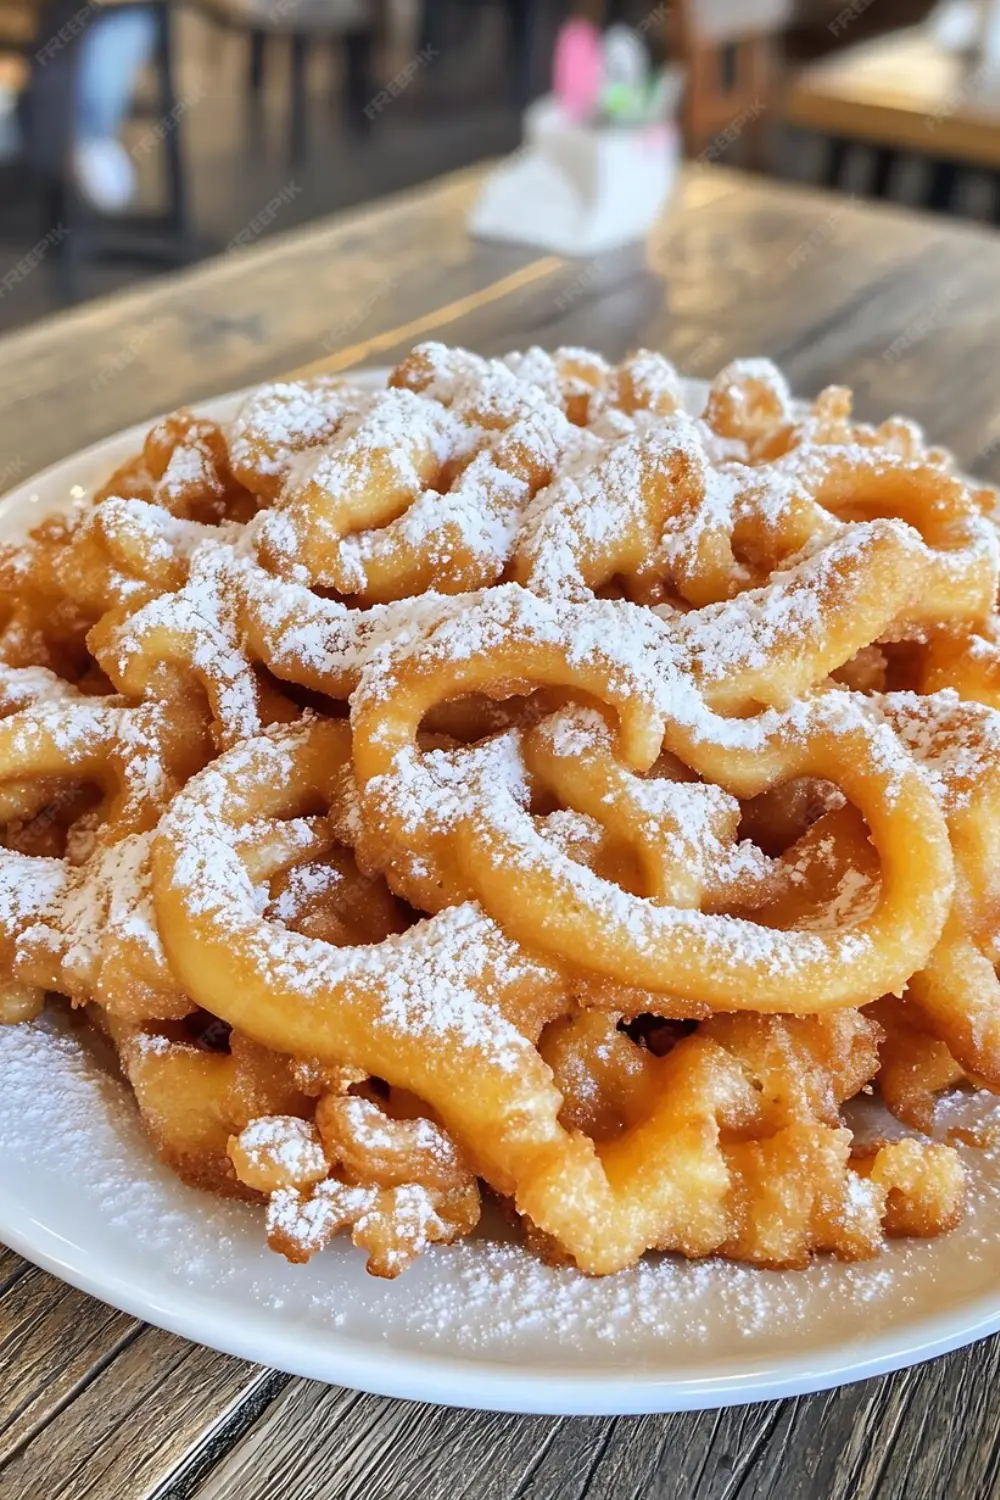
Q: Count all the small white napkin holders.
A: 1